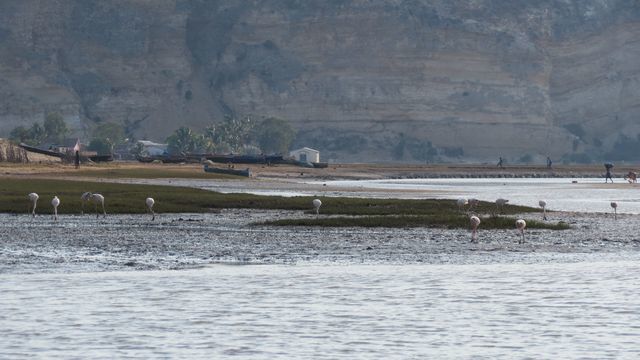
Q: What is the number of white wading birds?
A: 13